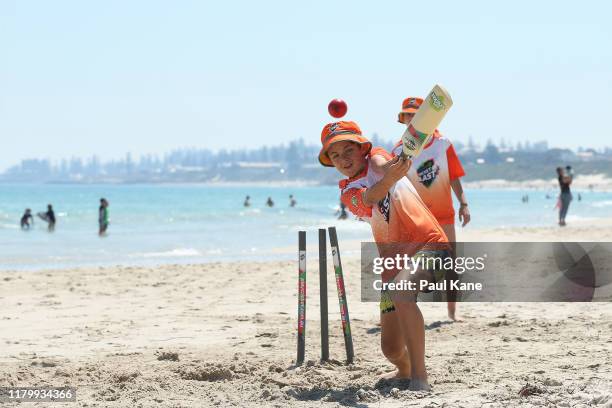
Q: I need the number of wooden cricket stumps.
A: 3